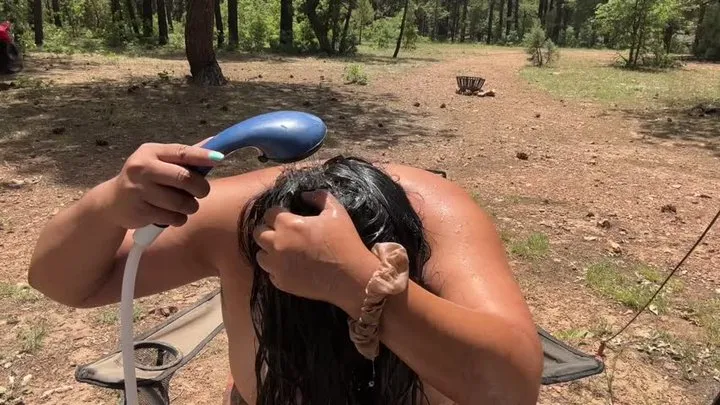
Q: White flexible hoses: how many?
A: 1